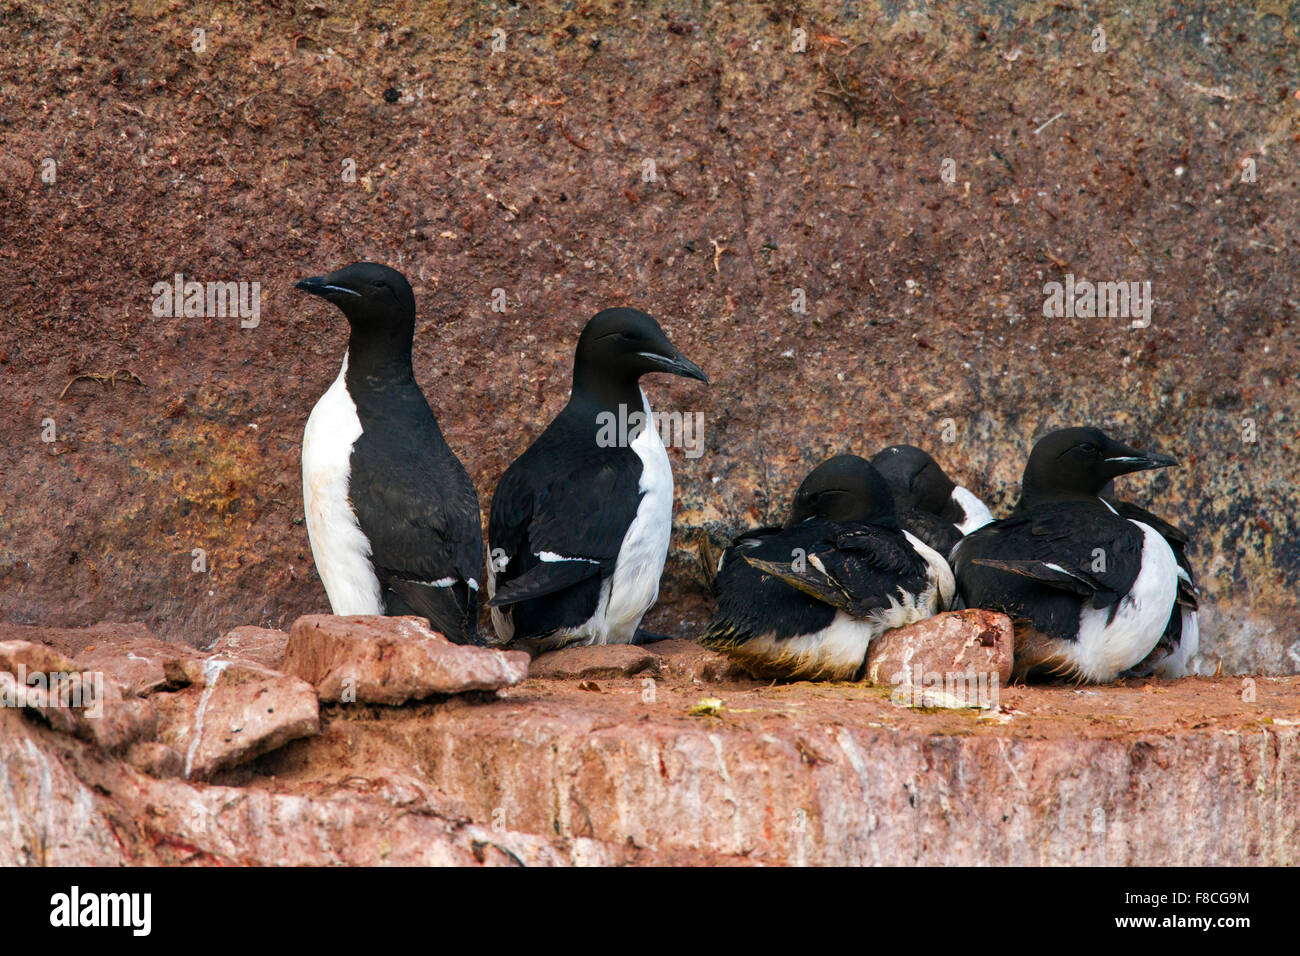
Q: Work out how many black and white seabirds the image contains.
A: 6